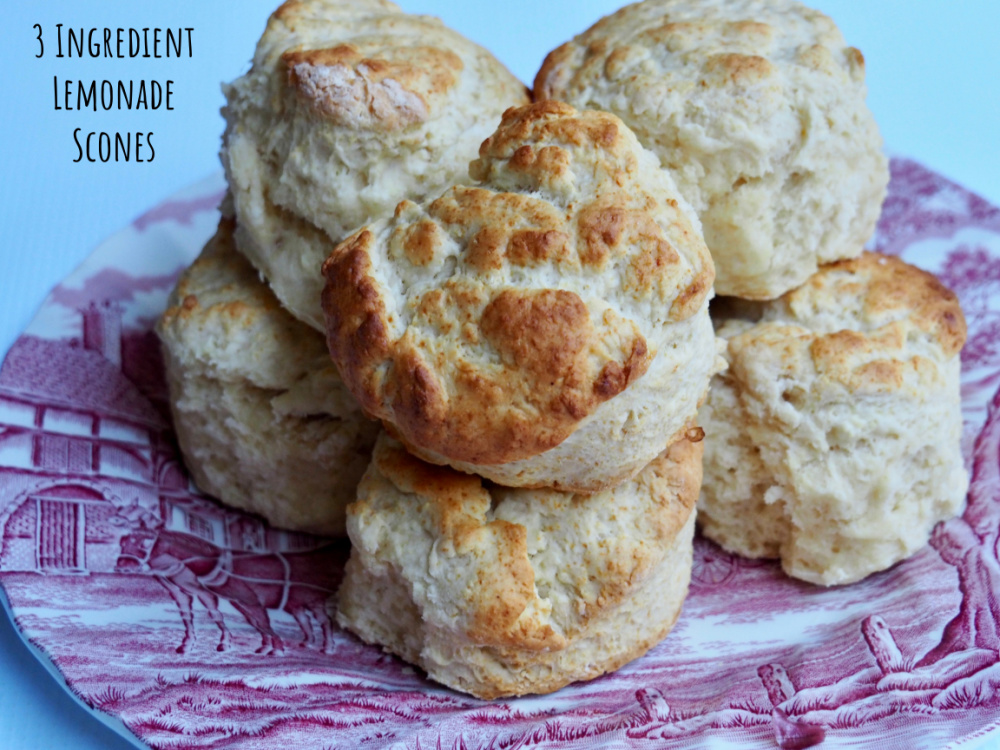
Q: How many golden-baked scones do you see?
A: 6